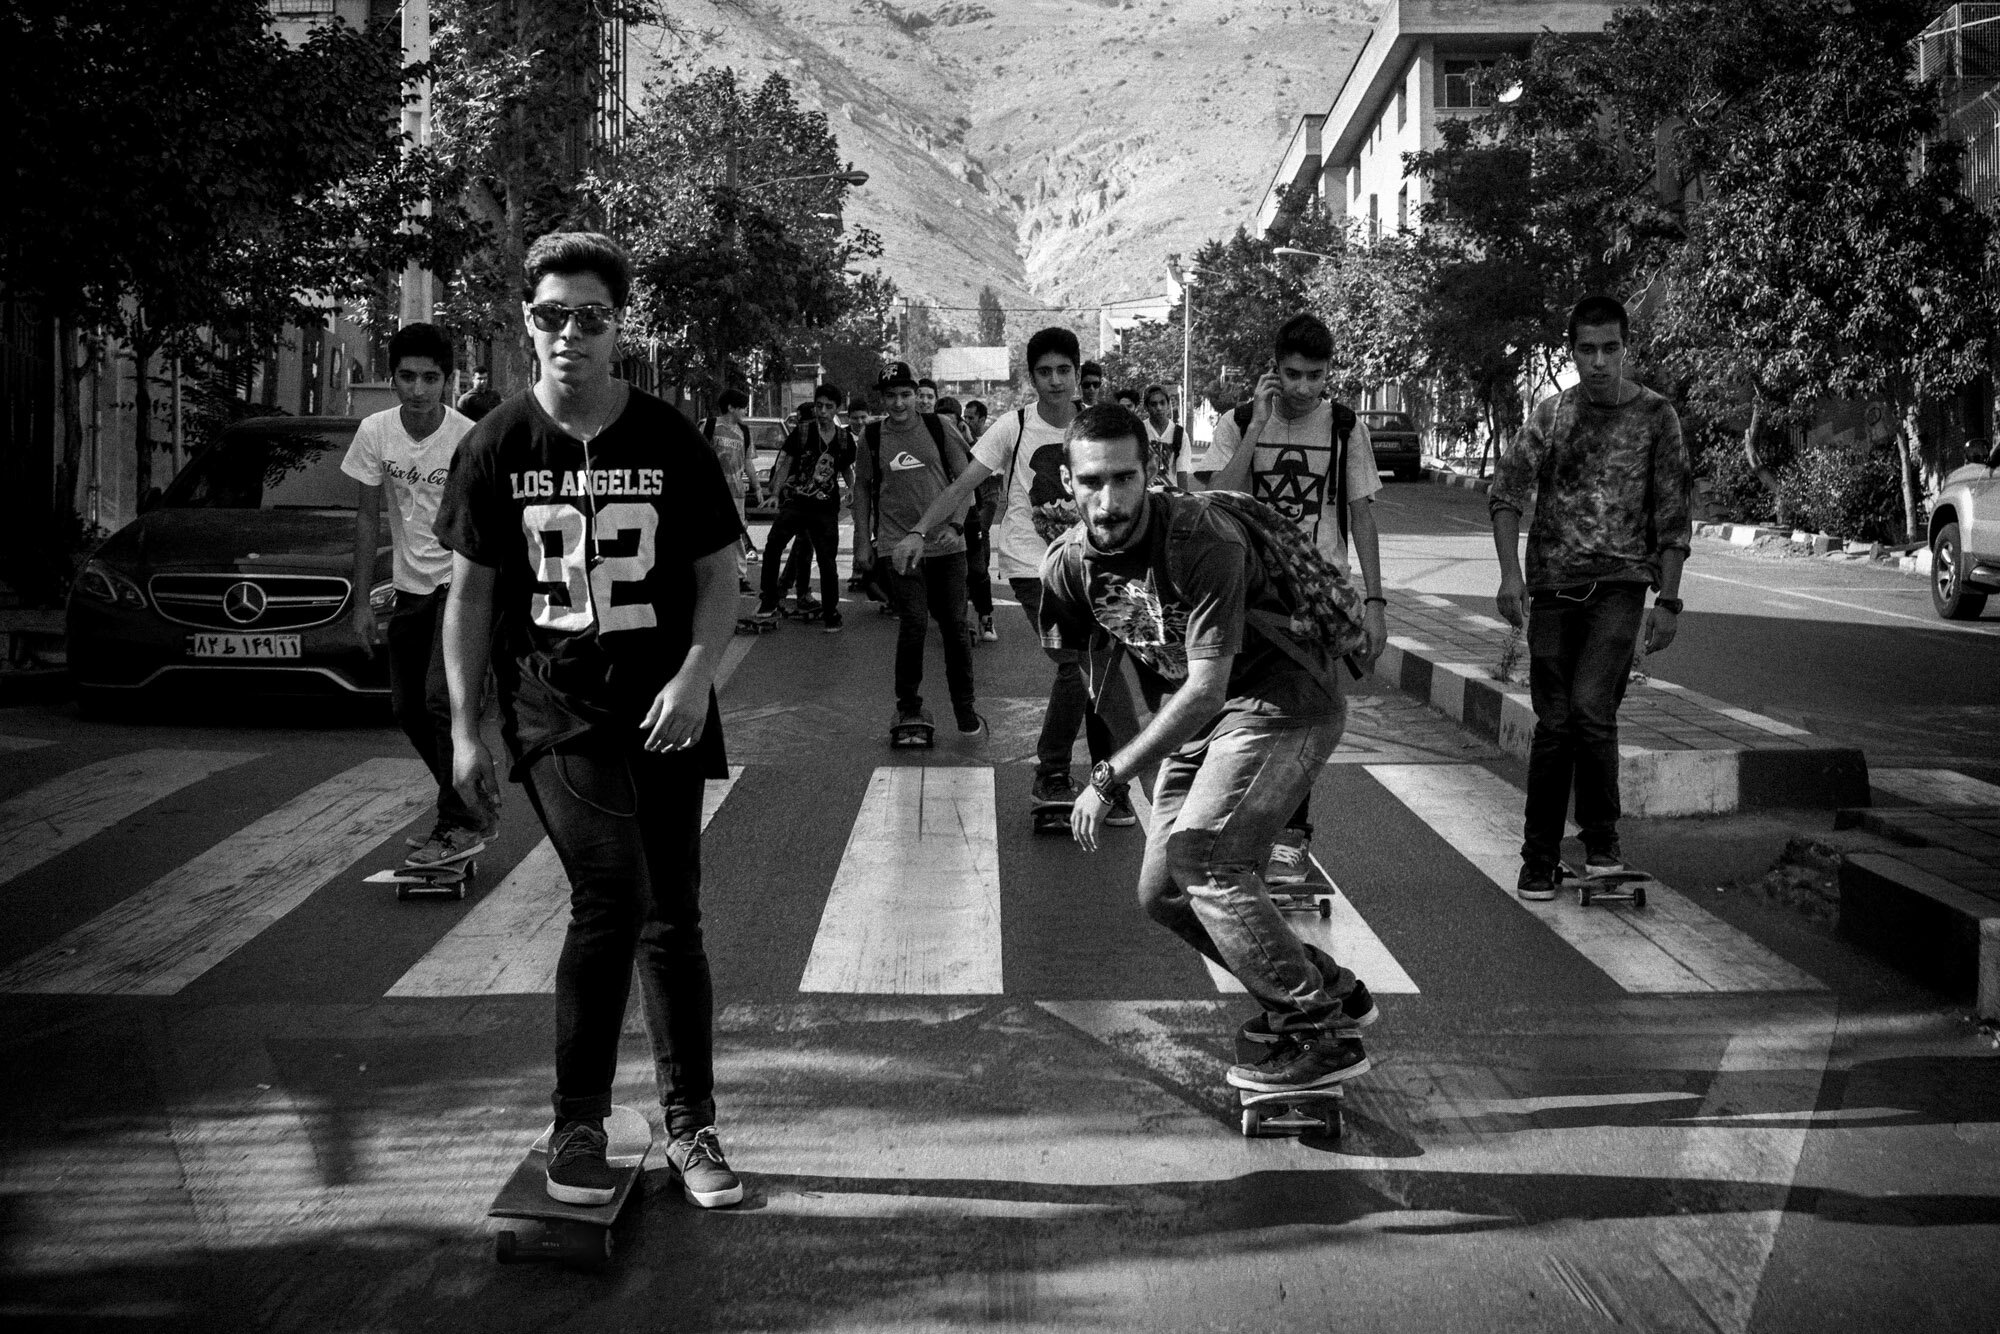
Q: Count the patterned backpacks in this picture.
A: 1